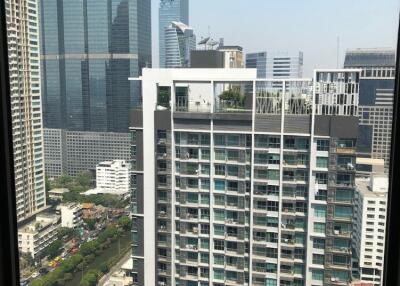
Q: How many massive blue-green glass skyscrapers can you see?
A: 2